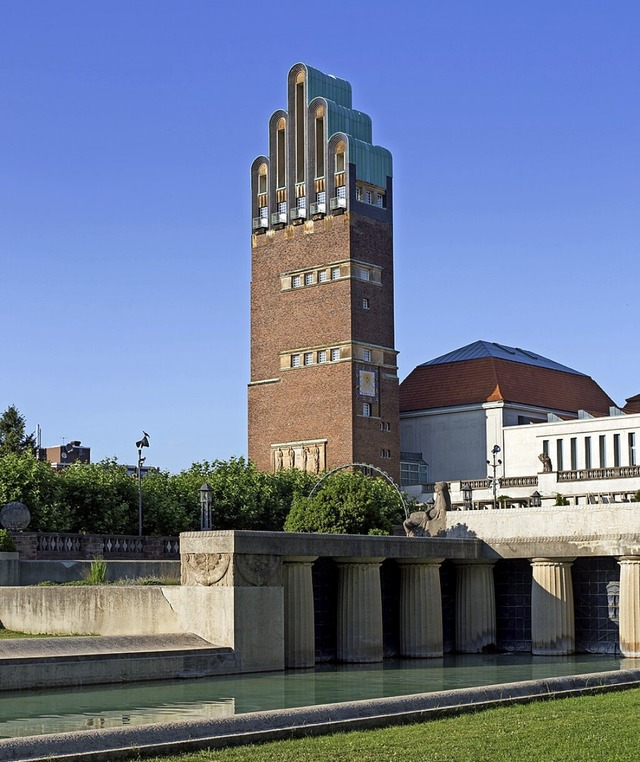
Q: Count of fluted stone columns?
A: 6